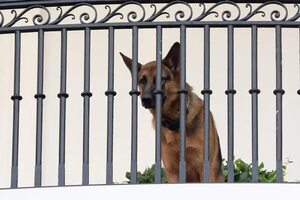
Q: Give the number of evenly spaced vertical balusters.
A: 12